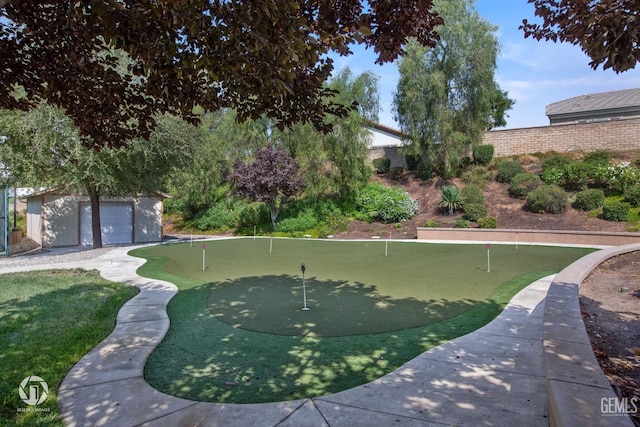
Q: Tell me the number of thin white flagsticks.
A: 9